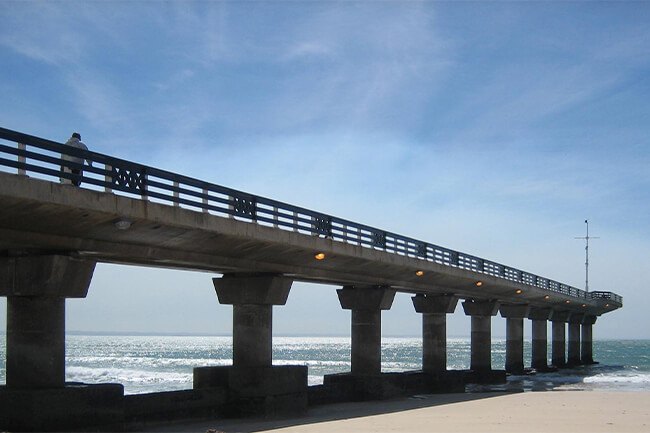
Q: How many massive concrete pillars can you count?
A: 10